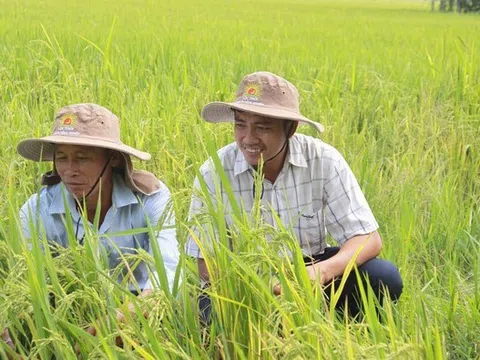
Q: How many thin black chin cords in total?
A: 2